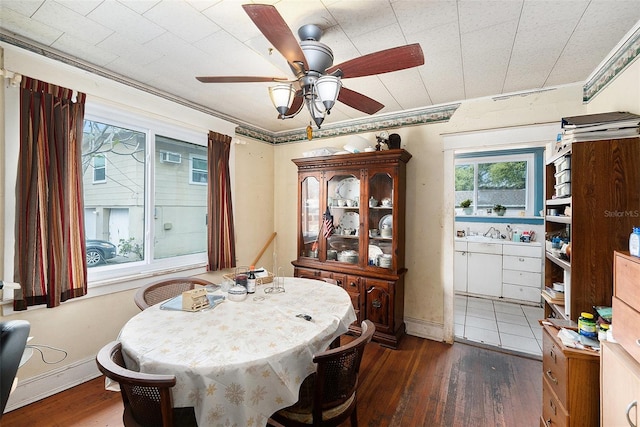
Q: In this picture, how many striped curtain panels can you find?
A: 2